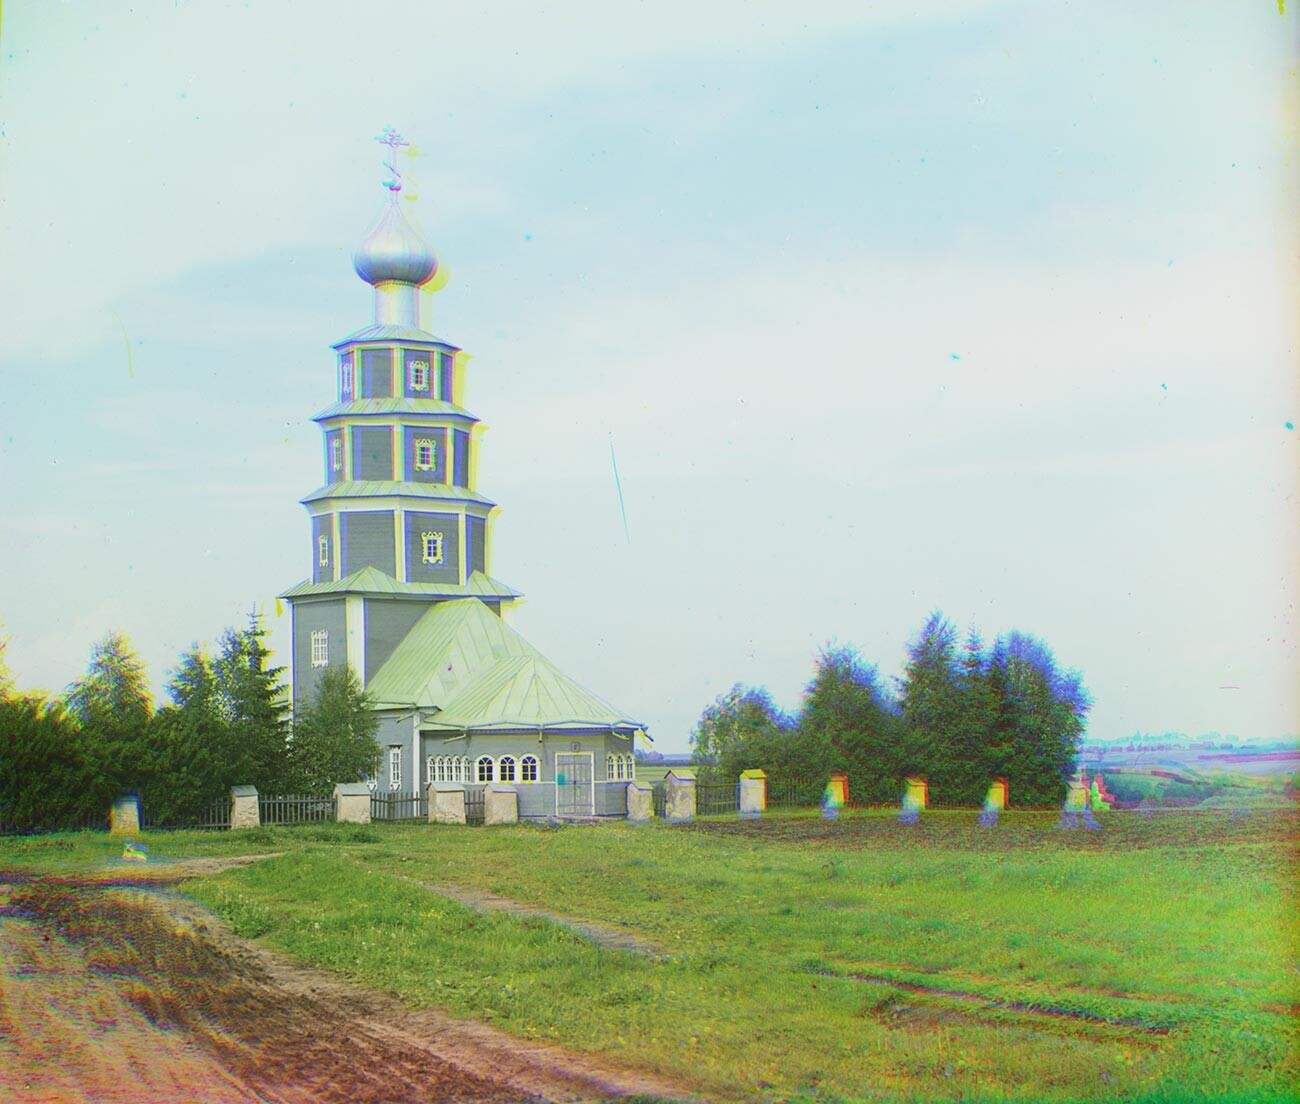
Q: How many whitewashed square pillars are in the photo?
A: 12